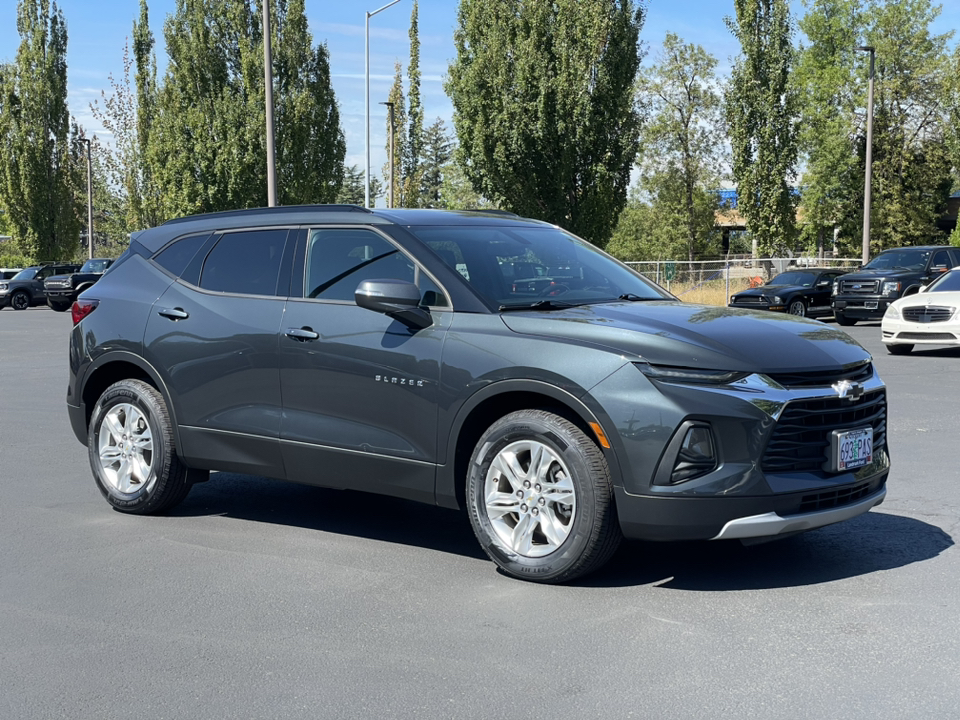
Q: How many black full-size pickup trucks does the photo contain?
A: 1